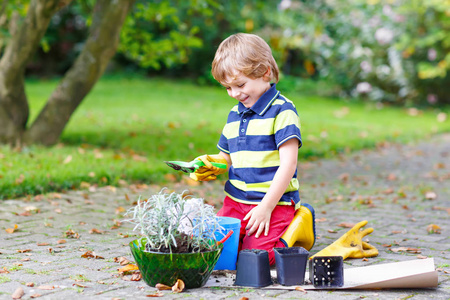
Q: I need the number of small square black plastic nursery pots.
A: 3